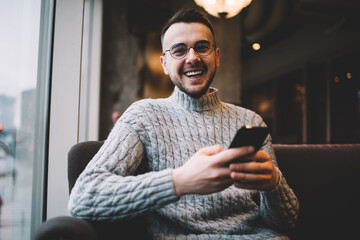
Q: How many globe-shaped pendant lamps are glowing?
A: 1